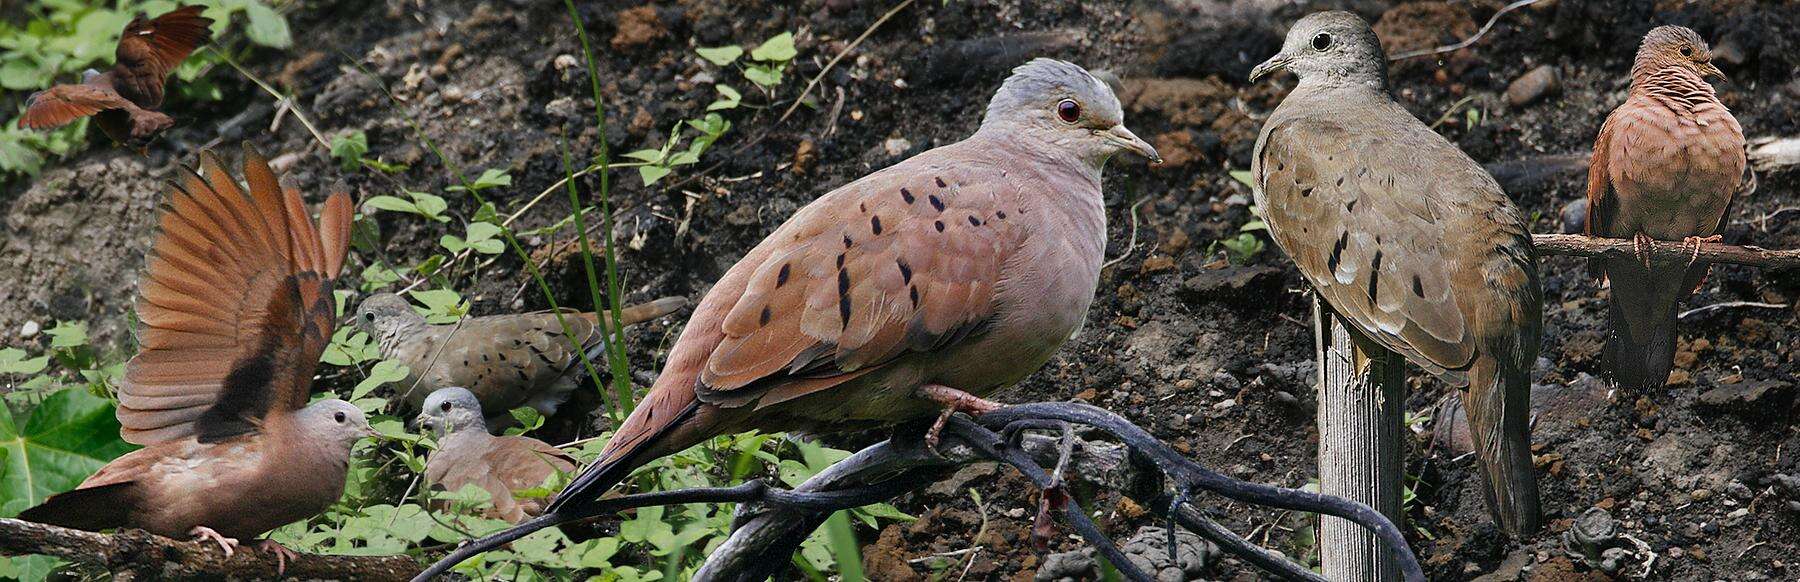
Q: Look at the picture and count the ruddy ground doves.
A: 7